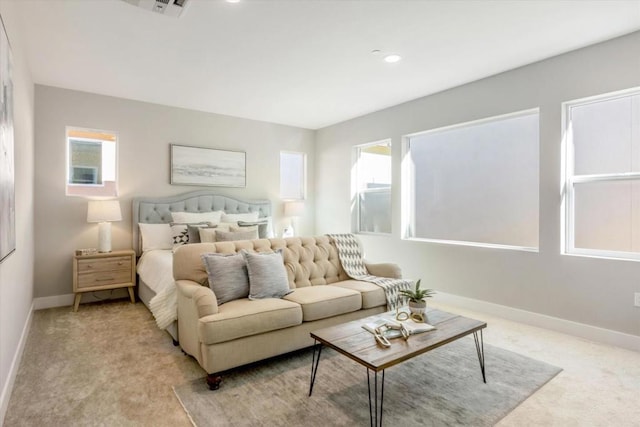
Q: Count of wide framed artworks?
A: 1